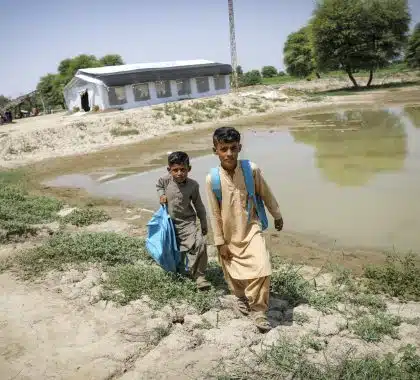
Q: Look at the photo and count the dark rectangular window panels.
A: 6